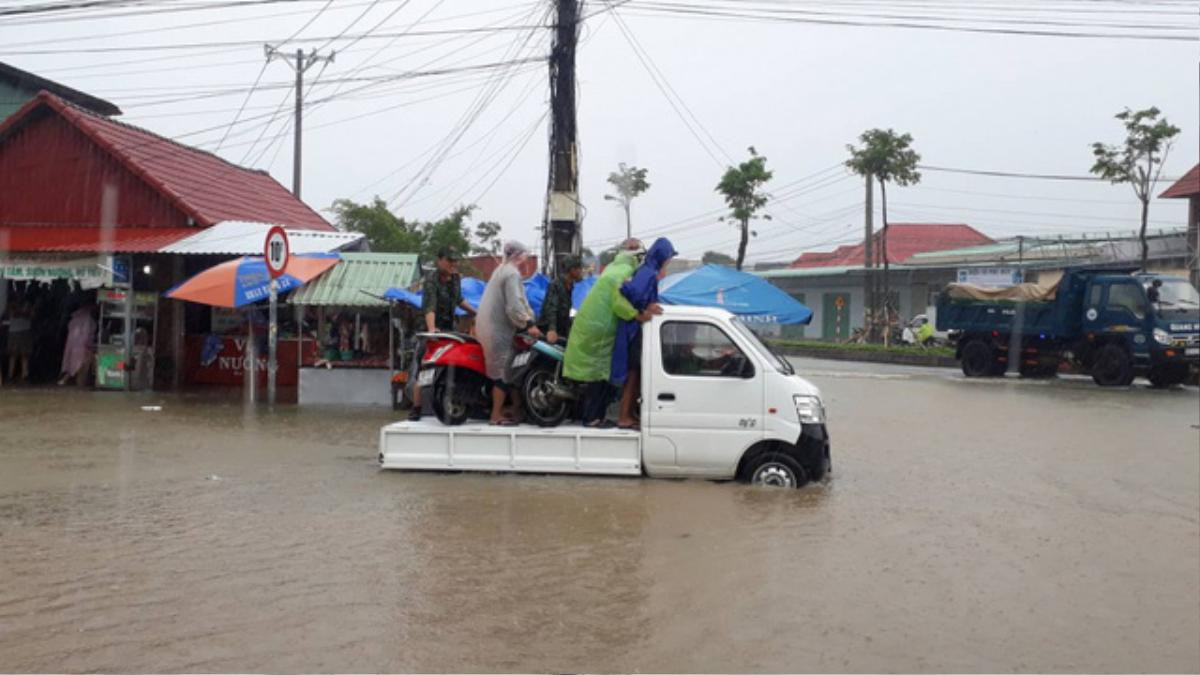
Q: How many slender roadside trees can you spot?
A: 4